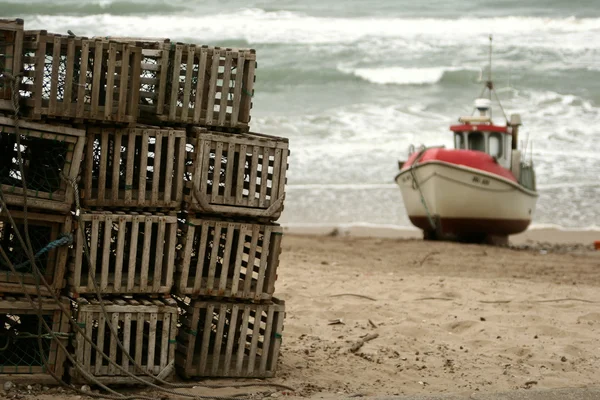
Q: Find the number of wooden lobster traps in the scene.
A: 12